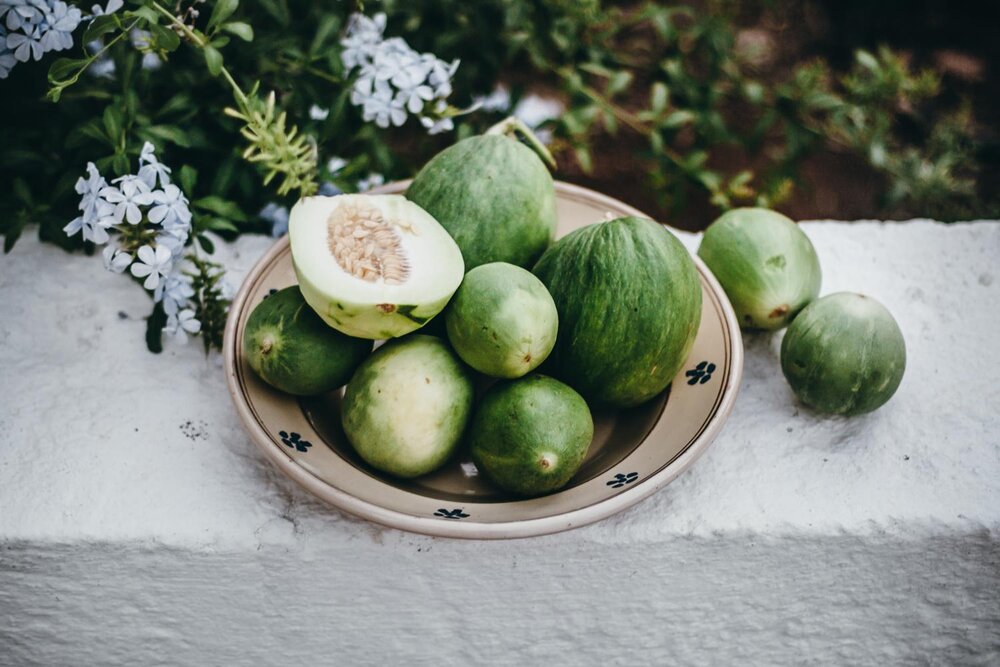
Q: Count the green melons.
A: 9